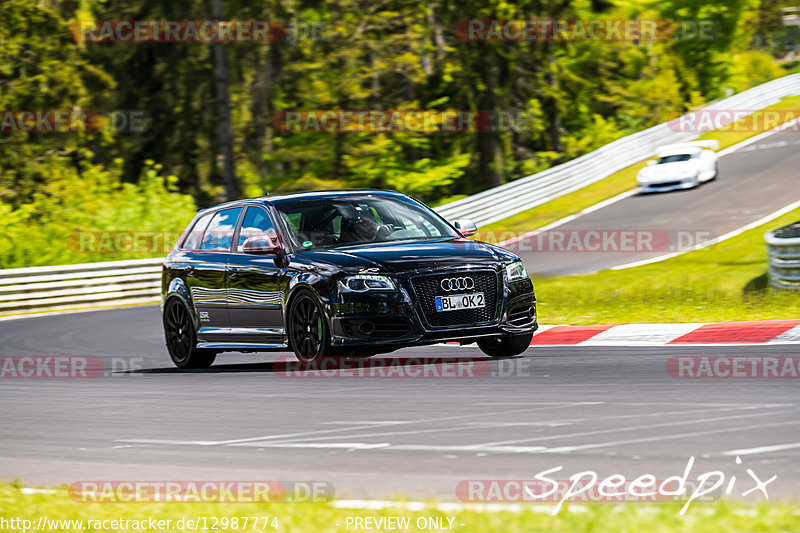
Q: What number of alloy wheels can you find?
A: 2